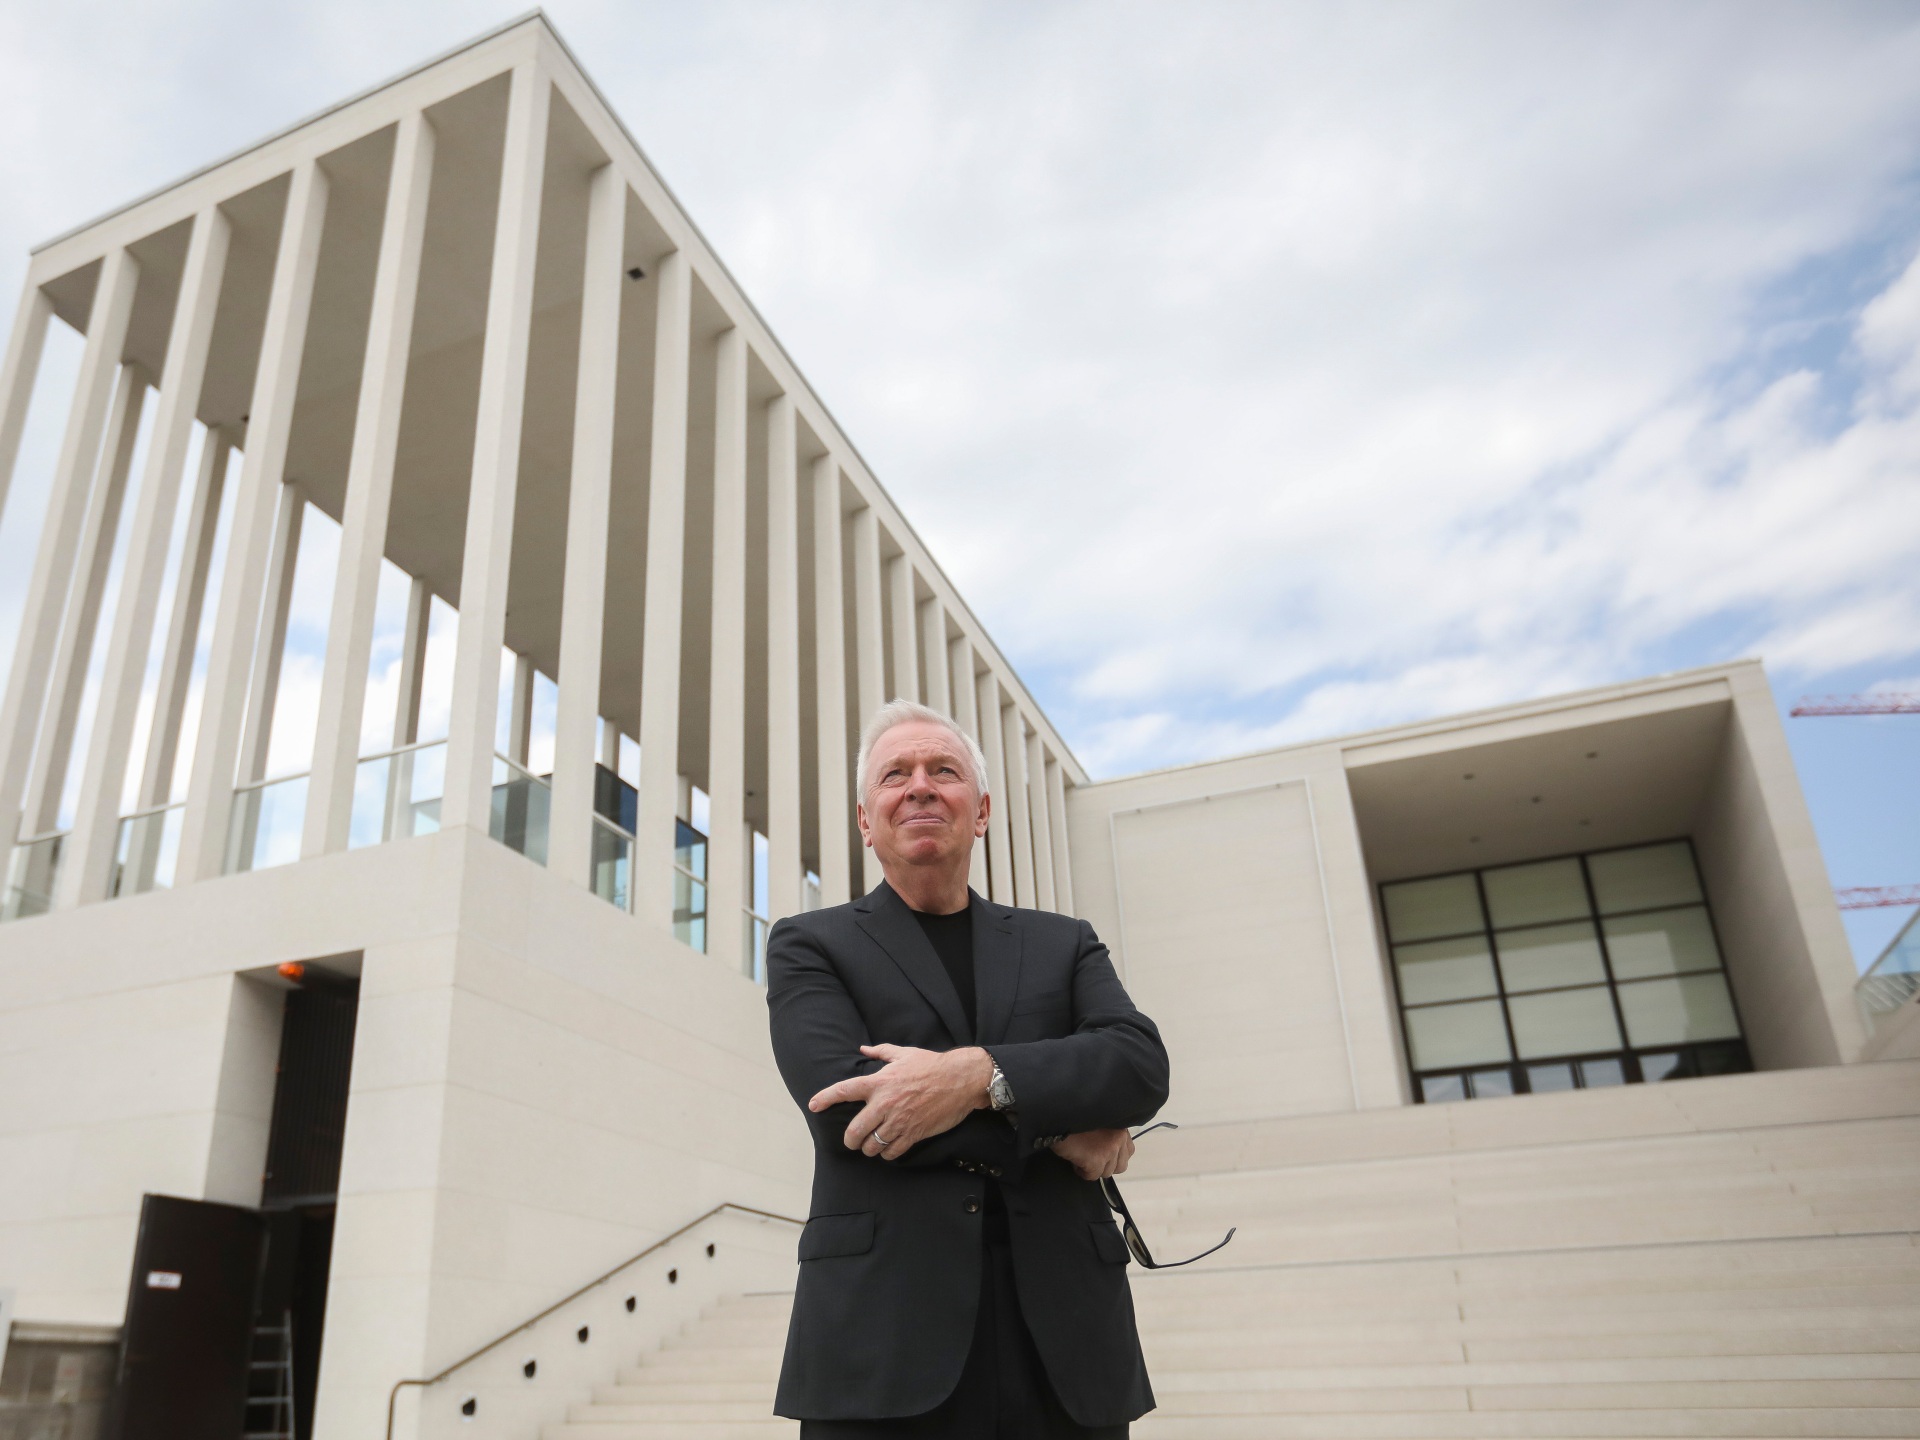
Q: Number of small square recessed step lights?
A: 6